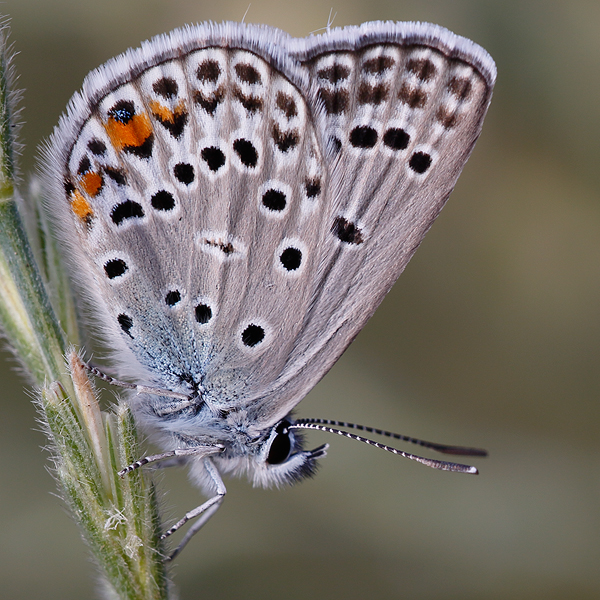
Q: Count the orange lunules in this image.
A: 4